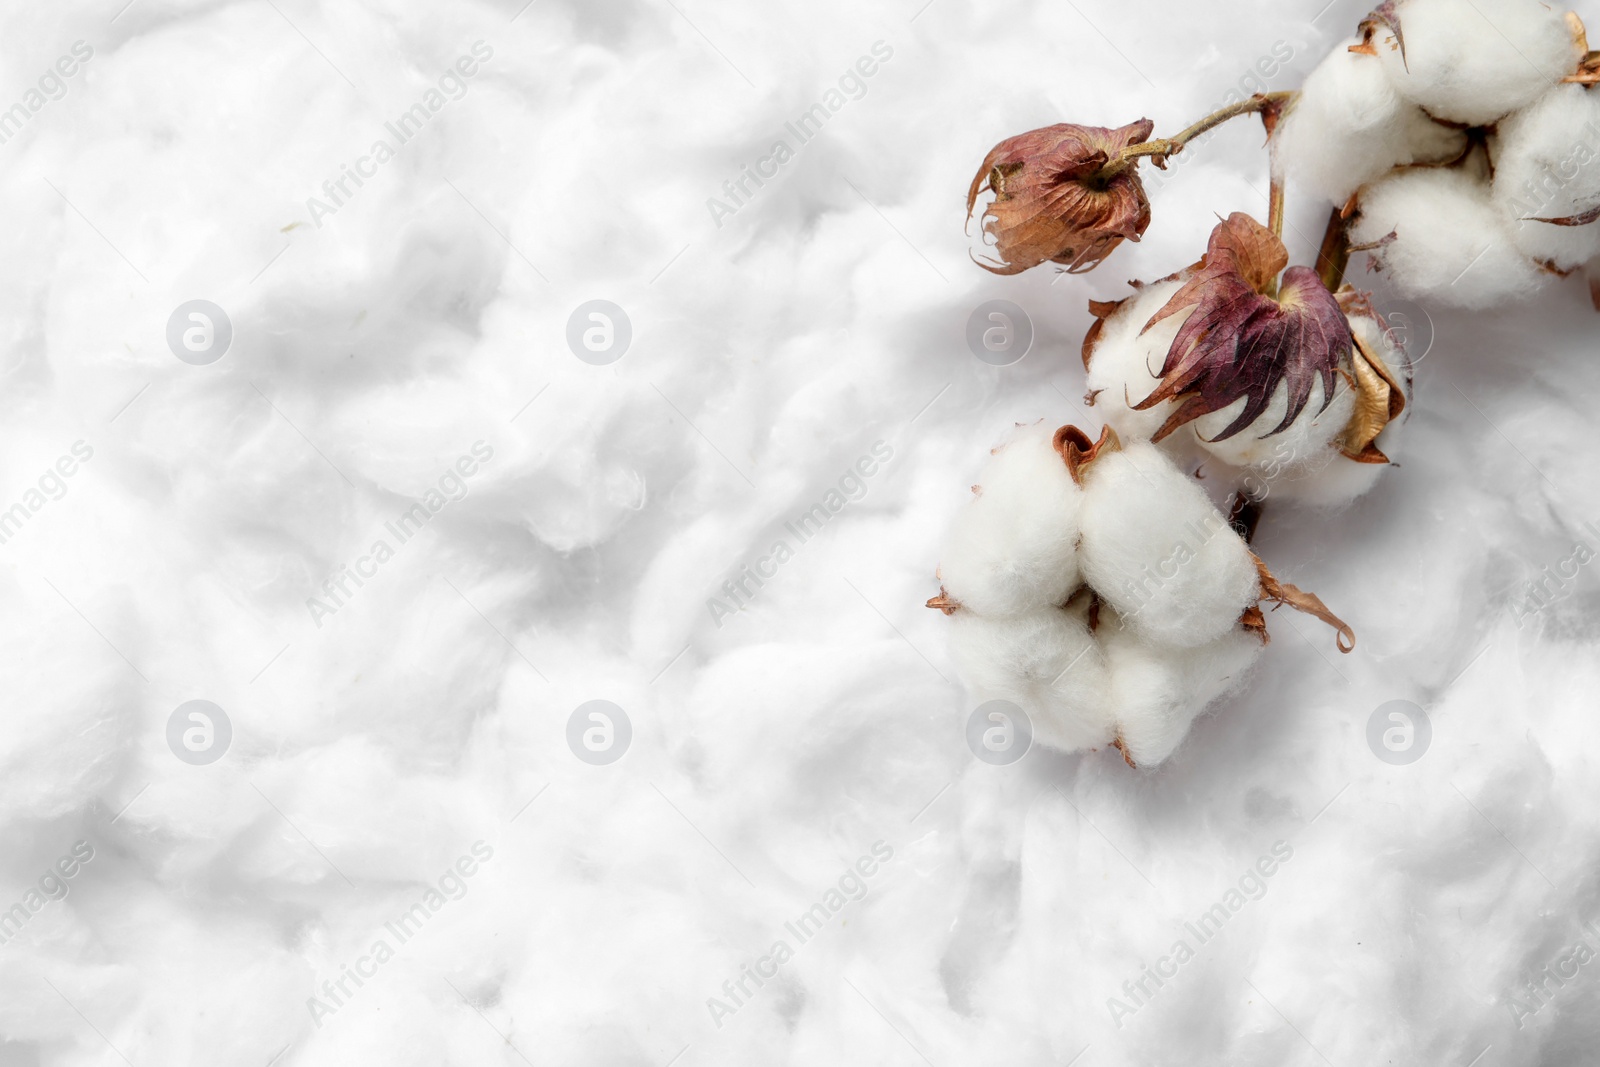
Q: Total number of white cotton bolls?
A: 3